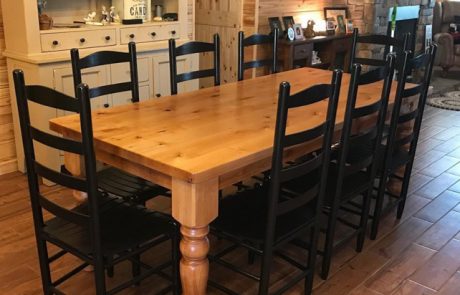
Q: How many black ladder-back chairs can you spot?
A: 8